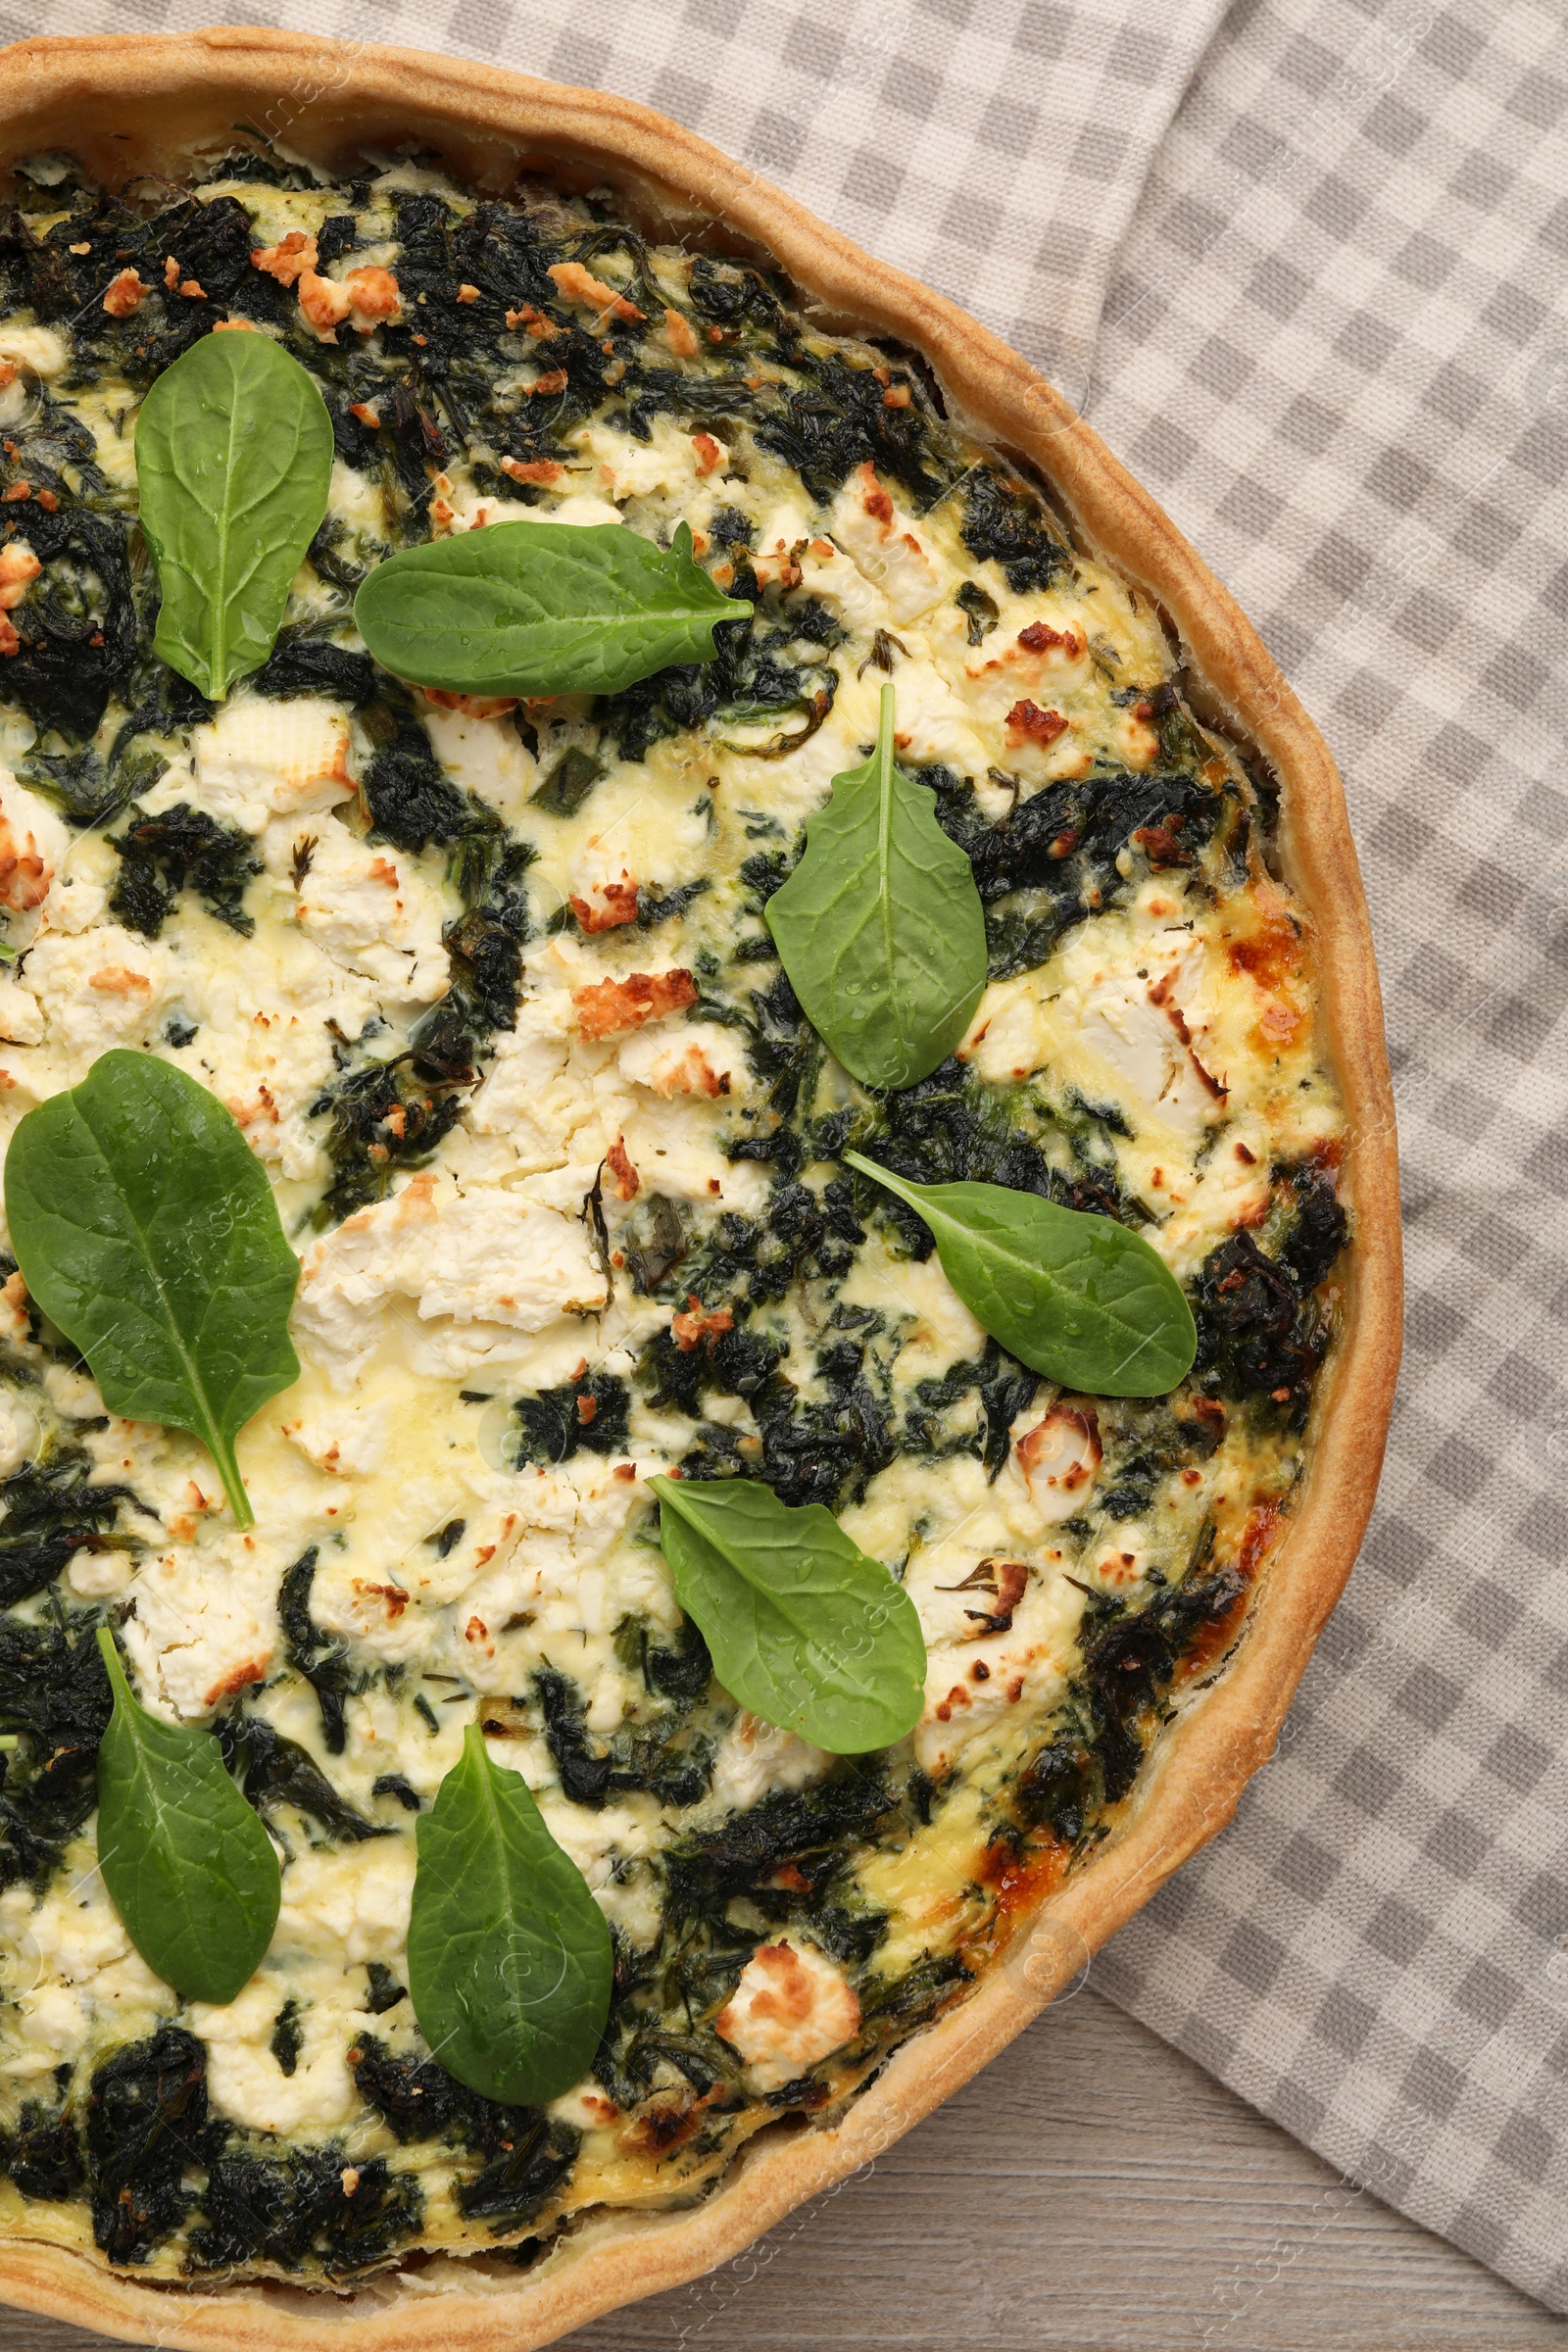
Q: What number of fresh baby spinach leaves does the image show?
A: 8